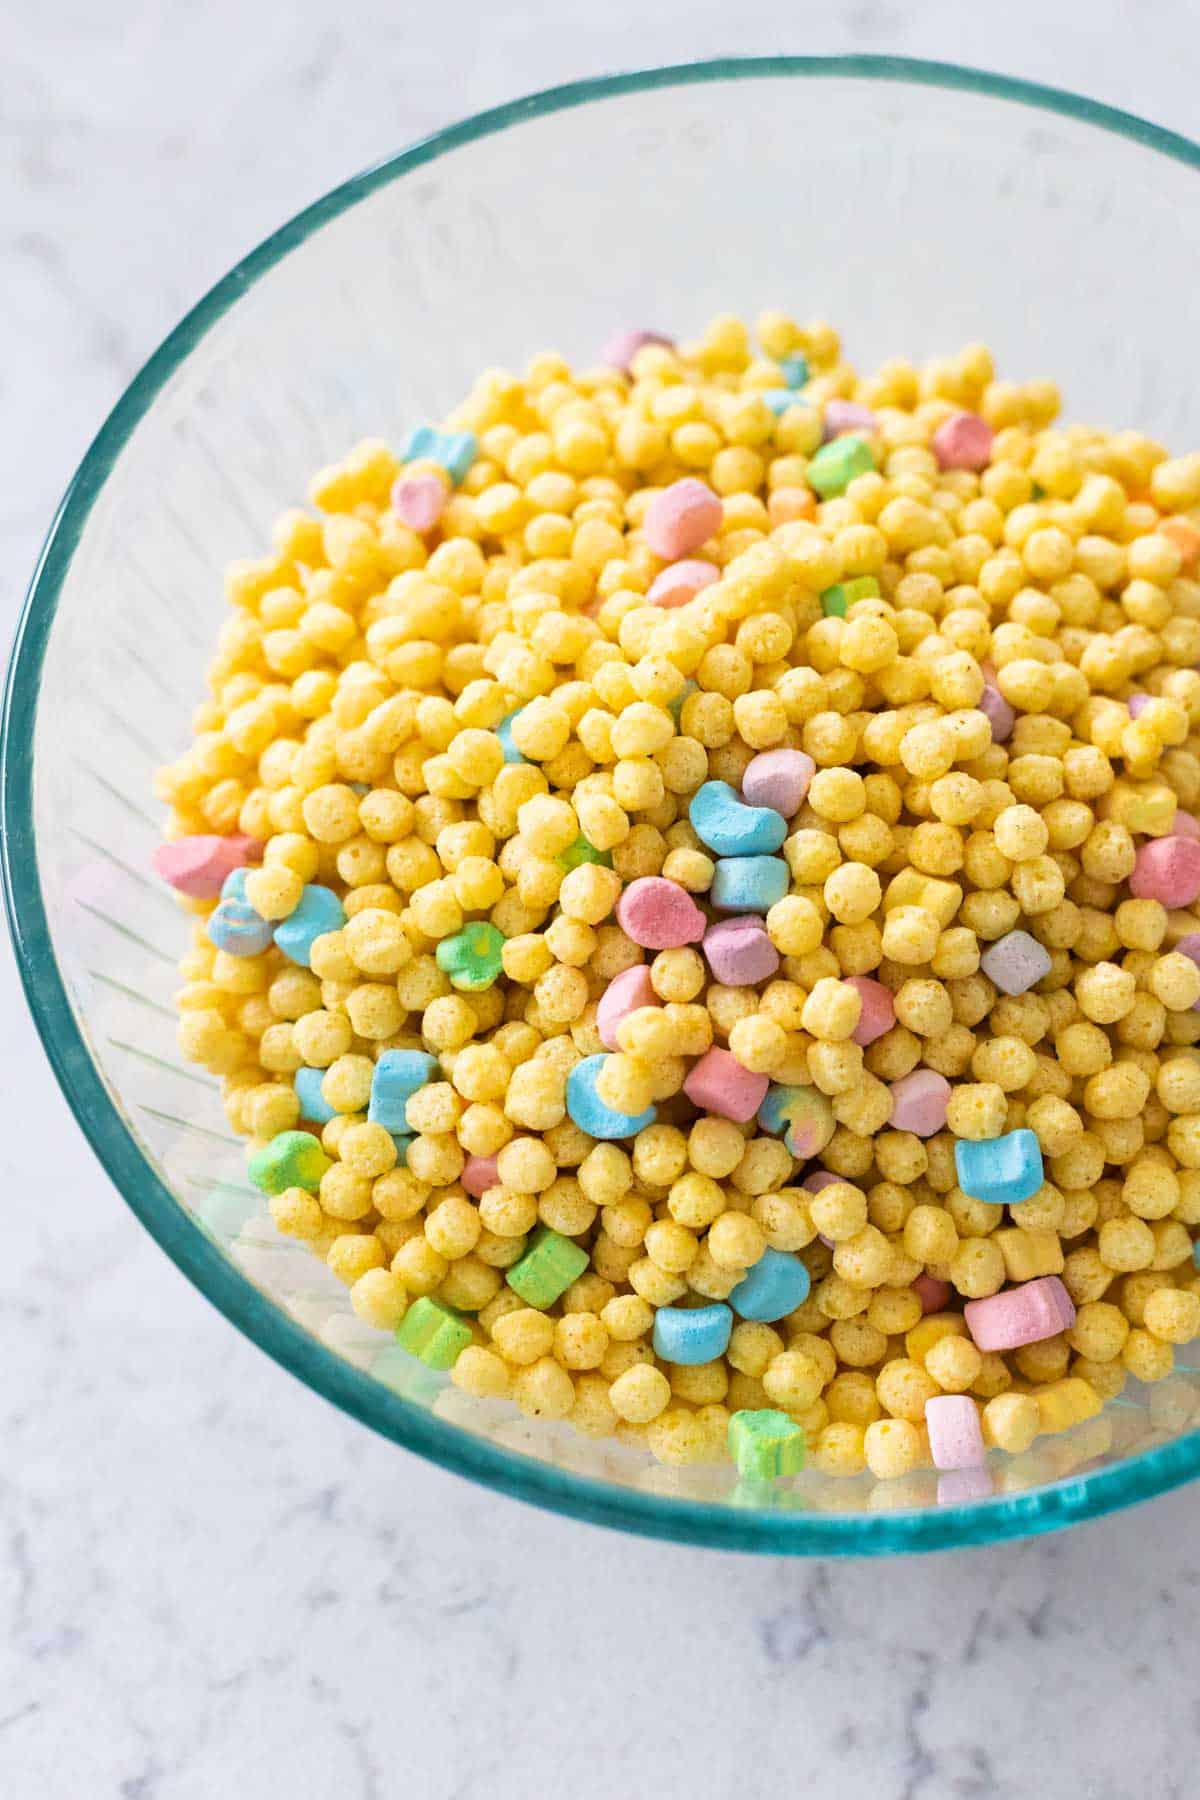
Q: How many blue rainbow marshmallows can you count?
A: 2